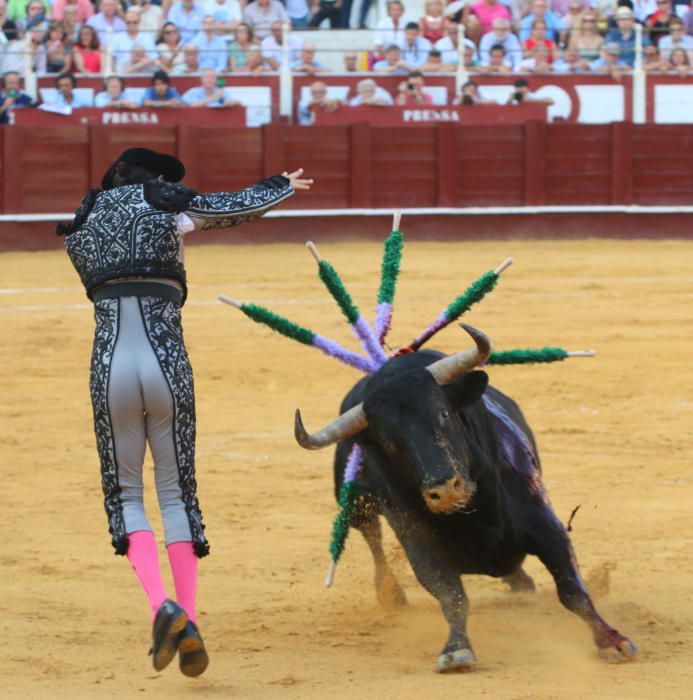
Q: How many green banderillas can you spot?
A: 6